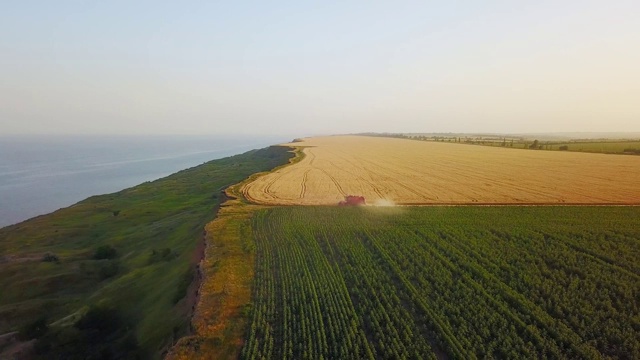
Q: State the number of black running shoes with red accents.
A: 0